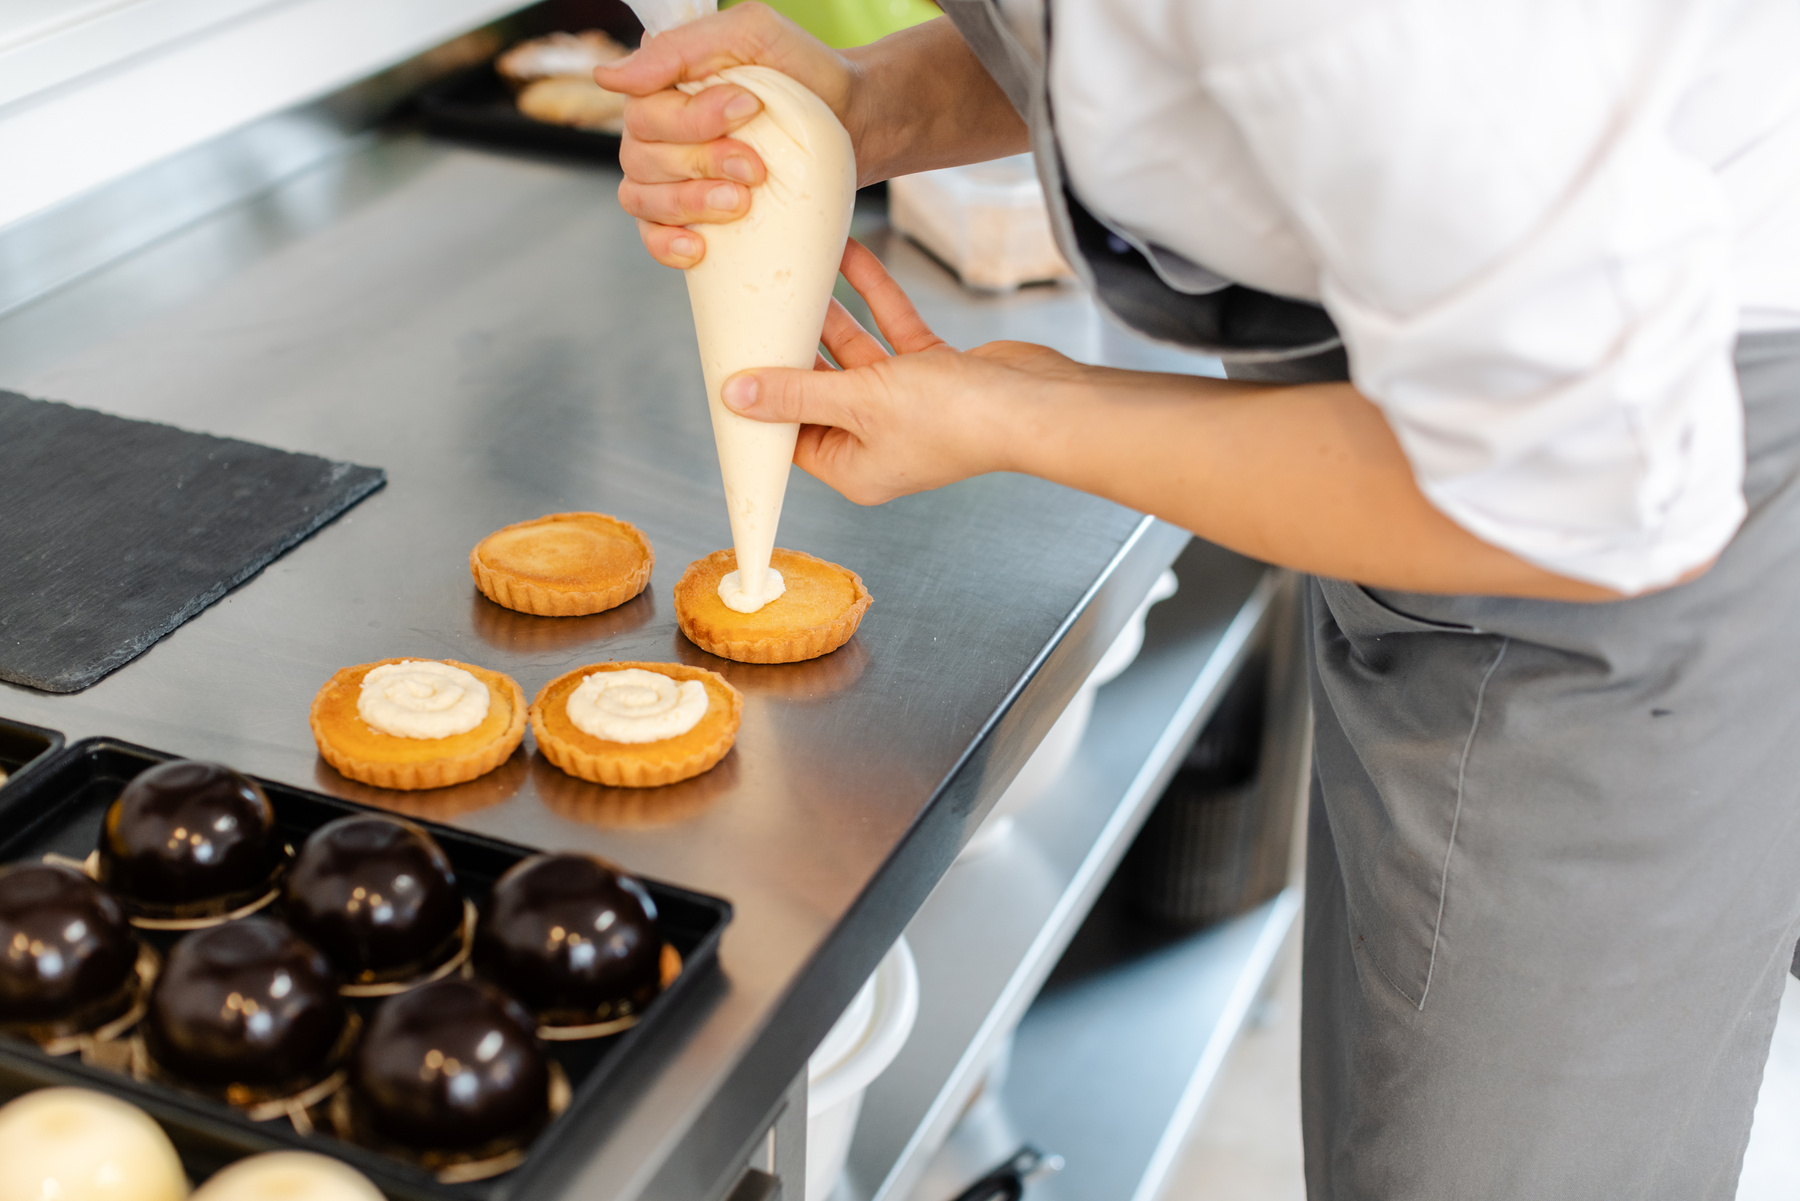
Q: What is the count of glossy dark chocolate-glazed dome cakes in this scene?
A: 6